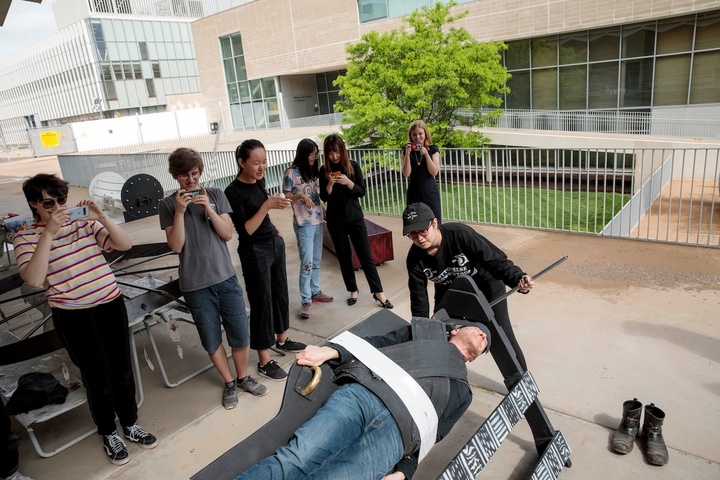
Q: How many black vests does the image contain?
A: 1